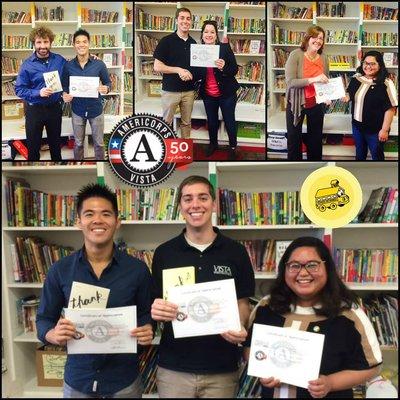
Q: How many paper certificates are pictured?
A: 6